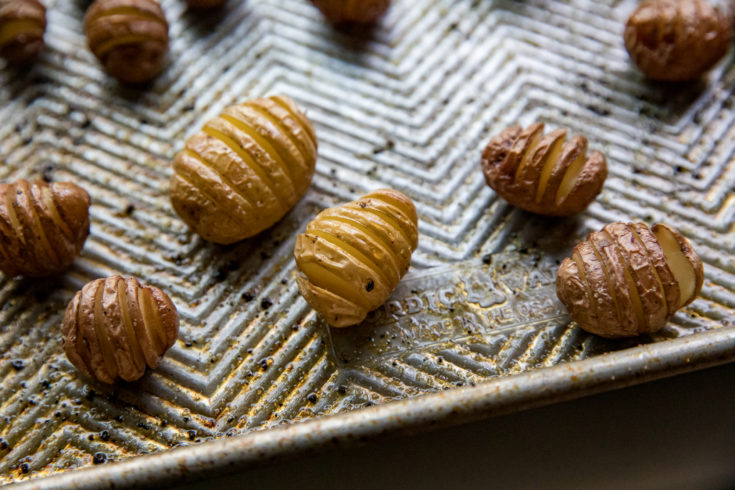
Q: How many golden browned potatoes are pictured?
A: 2